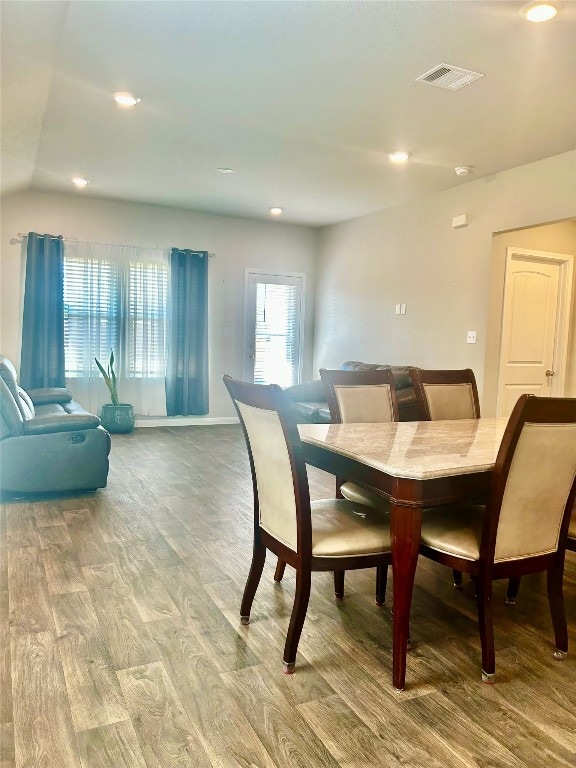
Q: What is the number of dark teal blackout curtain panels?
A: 2